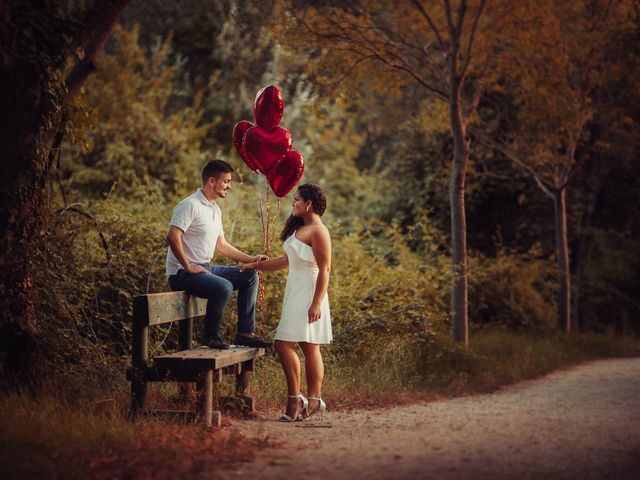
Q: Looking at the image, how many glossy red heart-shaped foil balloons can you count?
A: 4